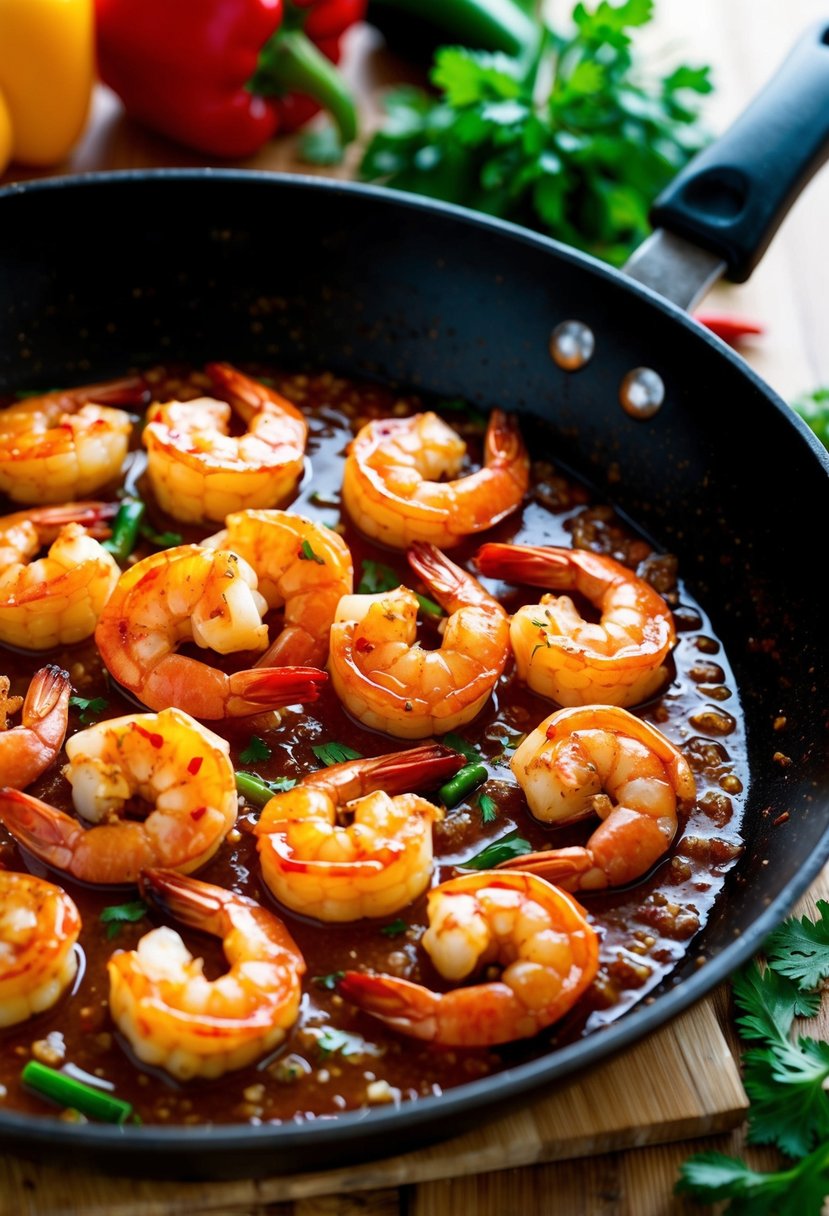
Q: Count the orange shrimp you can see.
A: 15